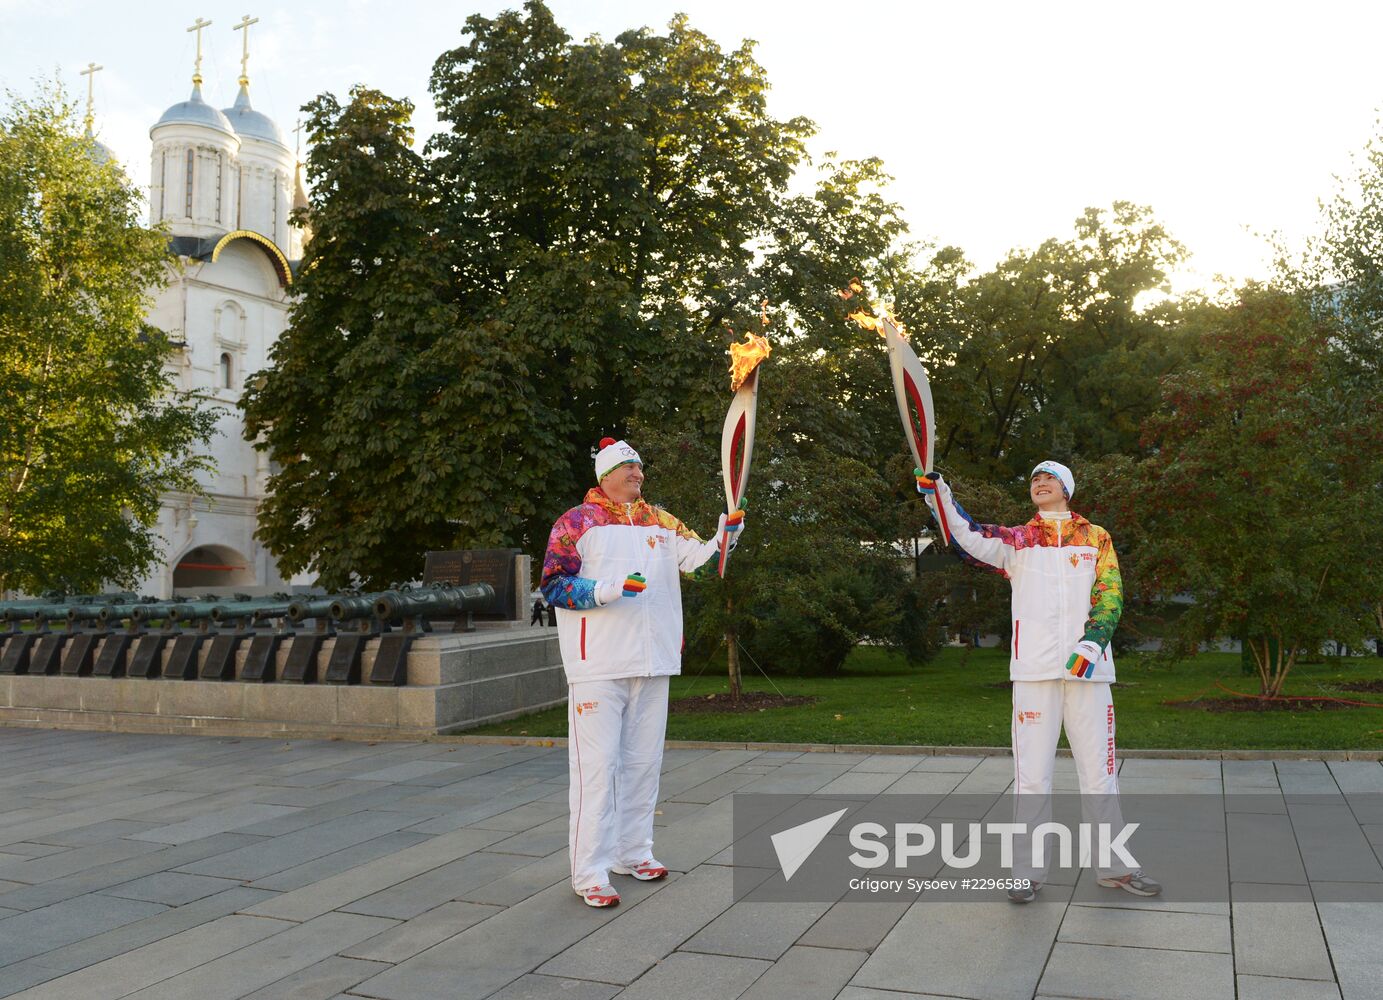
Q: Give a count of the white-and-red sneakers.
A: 2